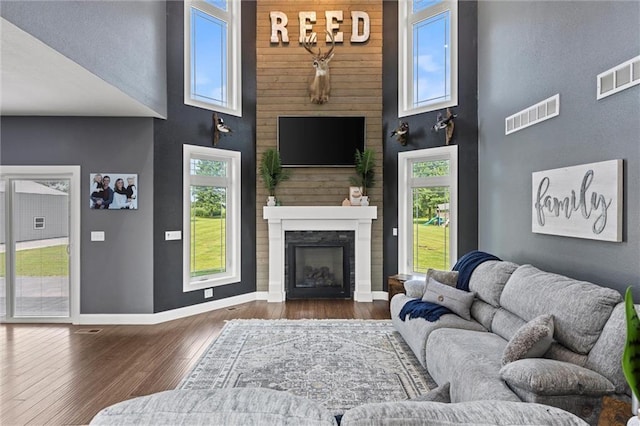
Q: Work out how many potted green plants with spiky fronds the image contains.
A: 2